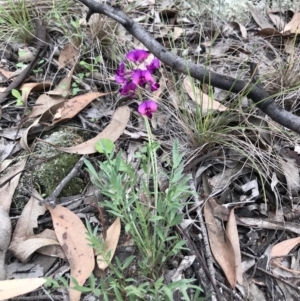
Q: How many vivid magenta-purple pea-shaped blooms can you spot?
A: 7